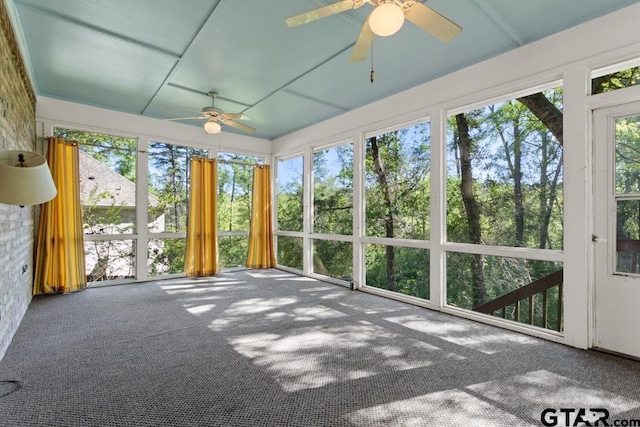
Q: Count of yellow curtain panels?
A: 3